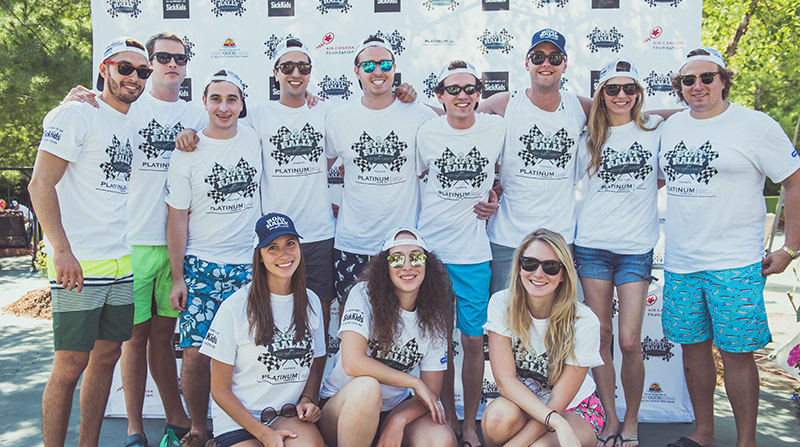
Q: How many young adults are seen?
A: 12